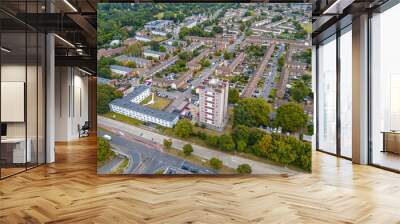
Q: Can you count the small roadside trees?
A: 4